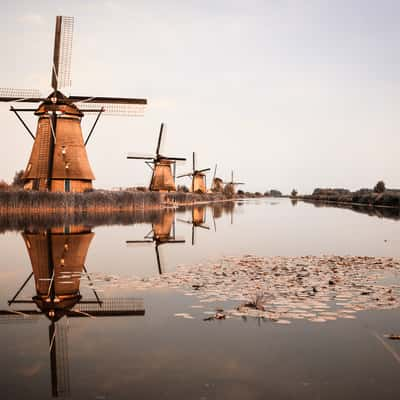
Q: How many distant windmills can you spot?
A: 4